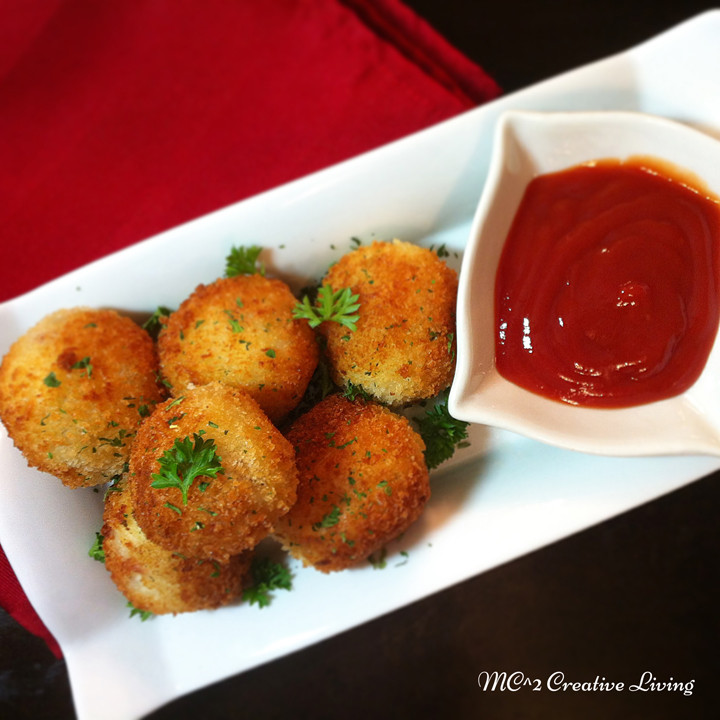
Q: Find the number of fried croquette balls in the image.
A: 6